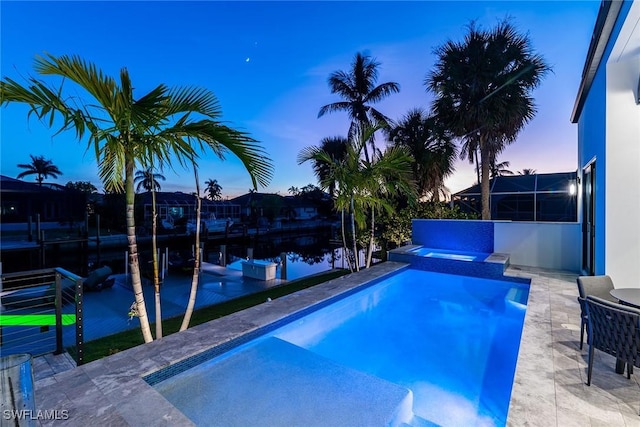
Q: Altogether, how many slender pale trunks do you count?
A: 6